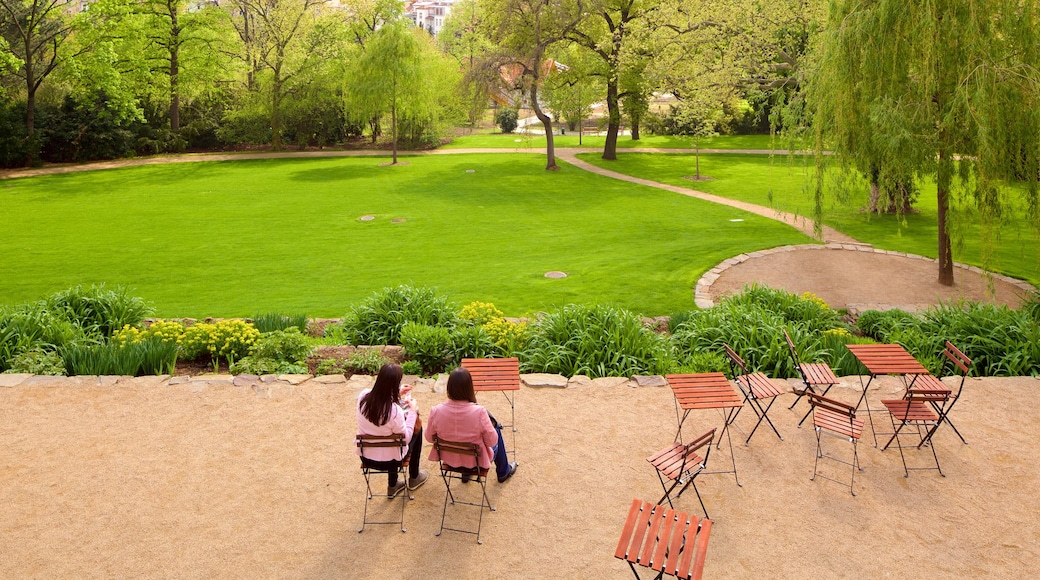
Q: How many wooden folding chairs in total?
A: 8